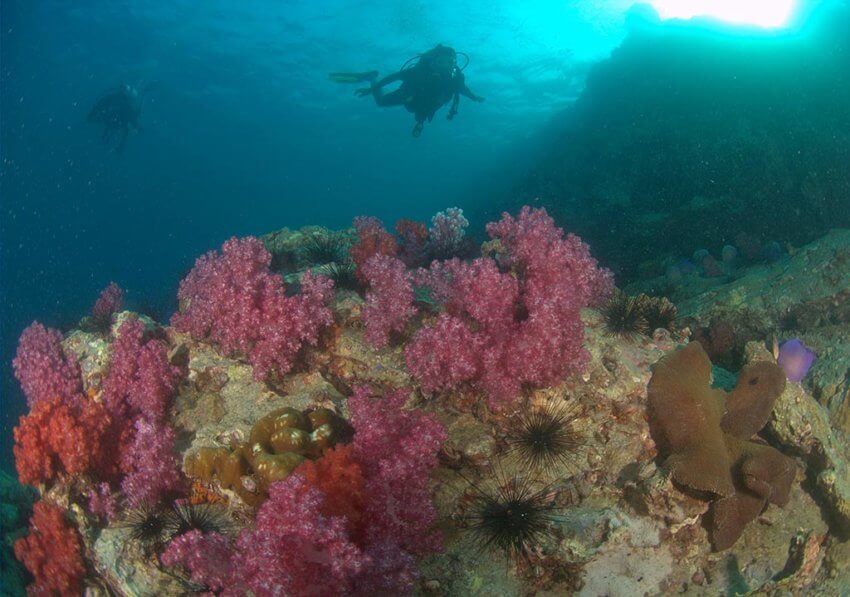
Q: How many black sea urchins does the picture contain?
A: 8